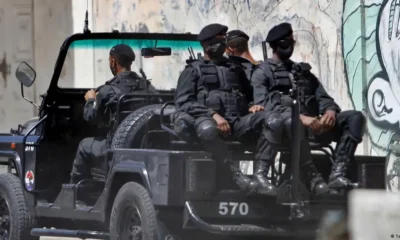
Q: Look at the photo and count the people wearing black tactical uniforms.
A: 4